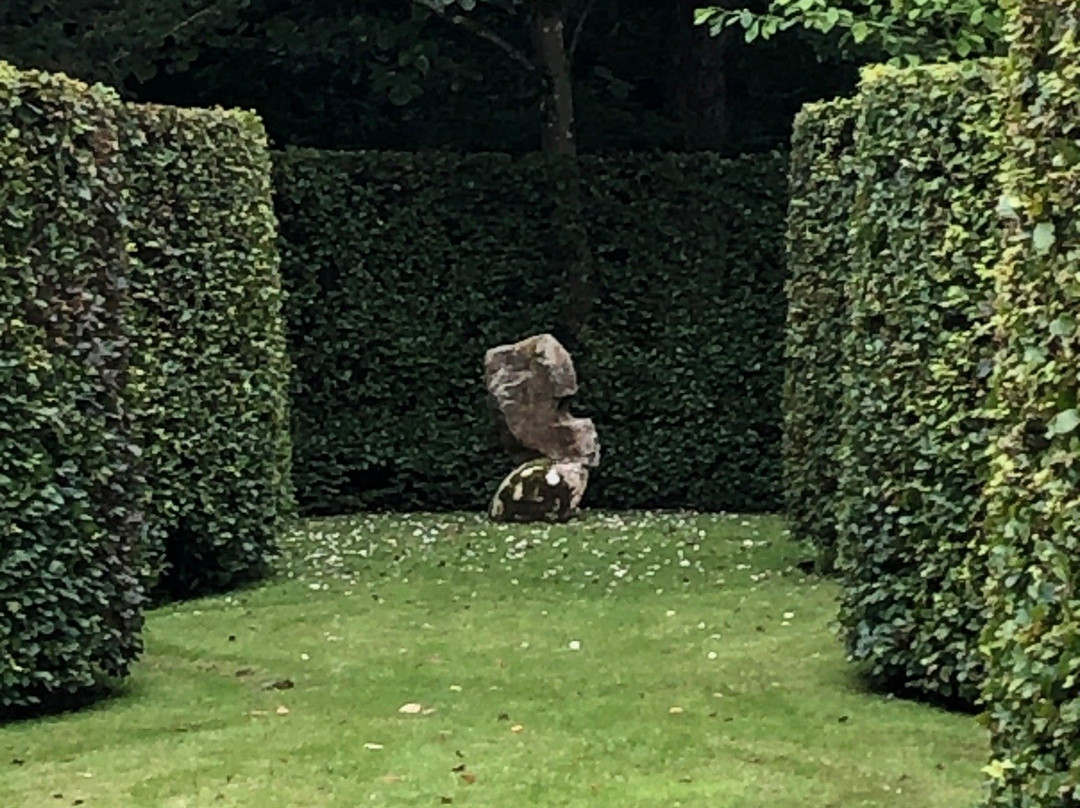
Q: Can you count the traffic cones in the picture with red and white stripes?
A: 0